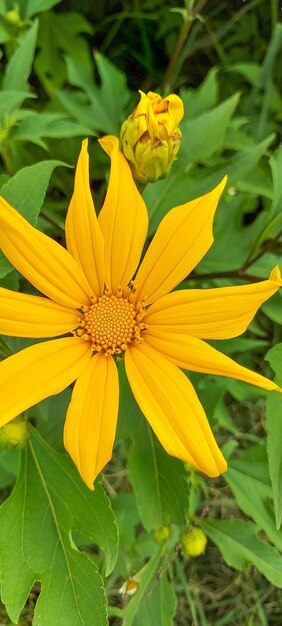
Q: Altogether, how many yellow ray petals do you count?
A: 10